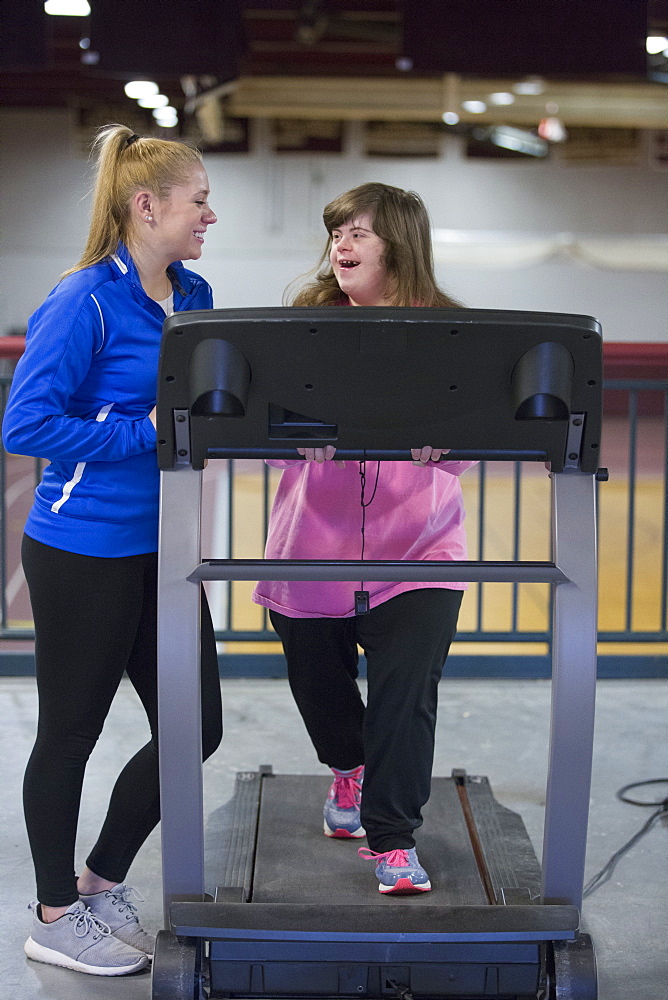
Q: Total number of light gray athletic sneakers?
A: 2